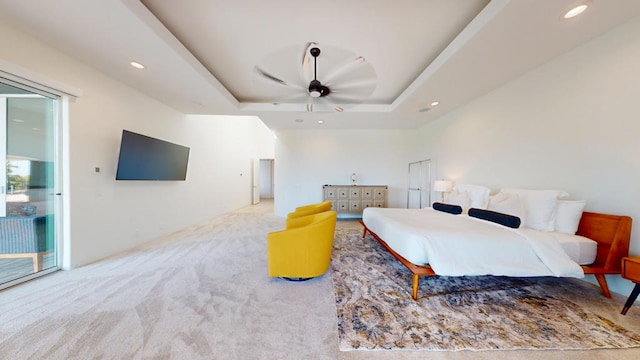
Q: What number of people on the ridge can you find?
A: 0